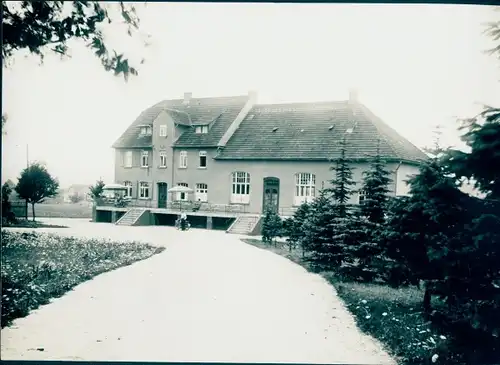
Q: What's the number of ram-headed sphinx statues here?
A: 0